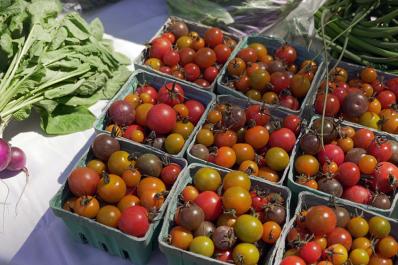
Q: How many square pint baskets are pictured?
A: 9